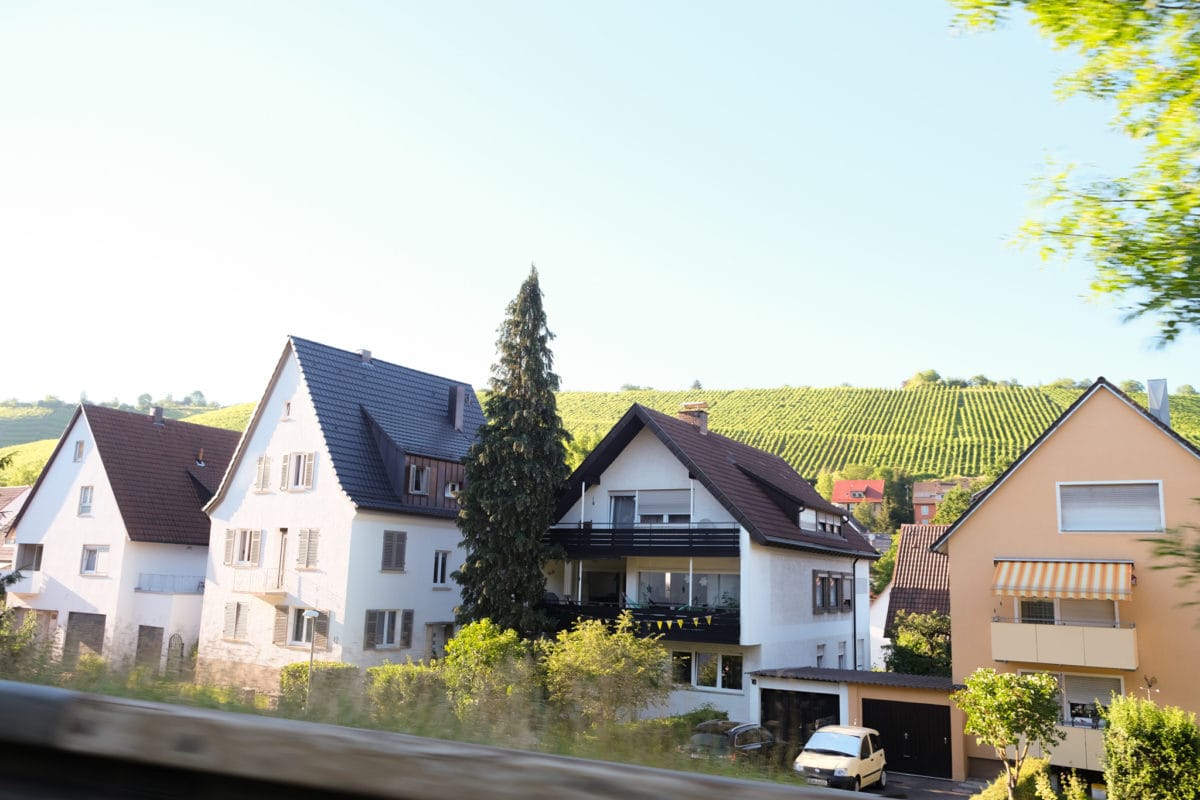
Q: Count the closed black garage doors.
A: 1